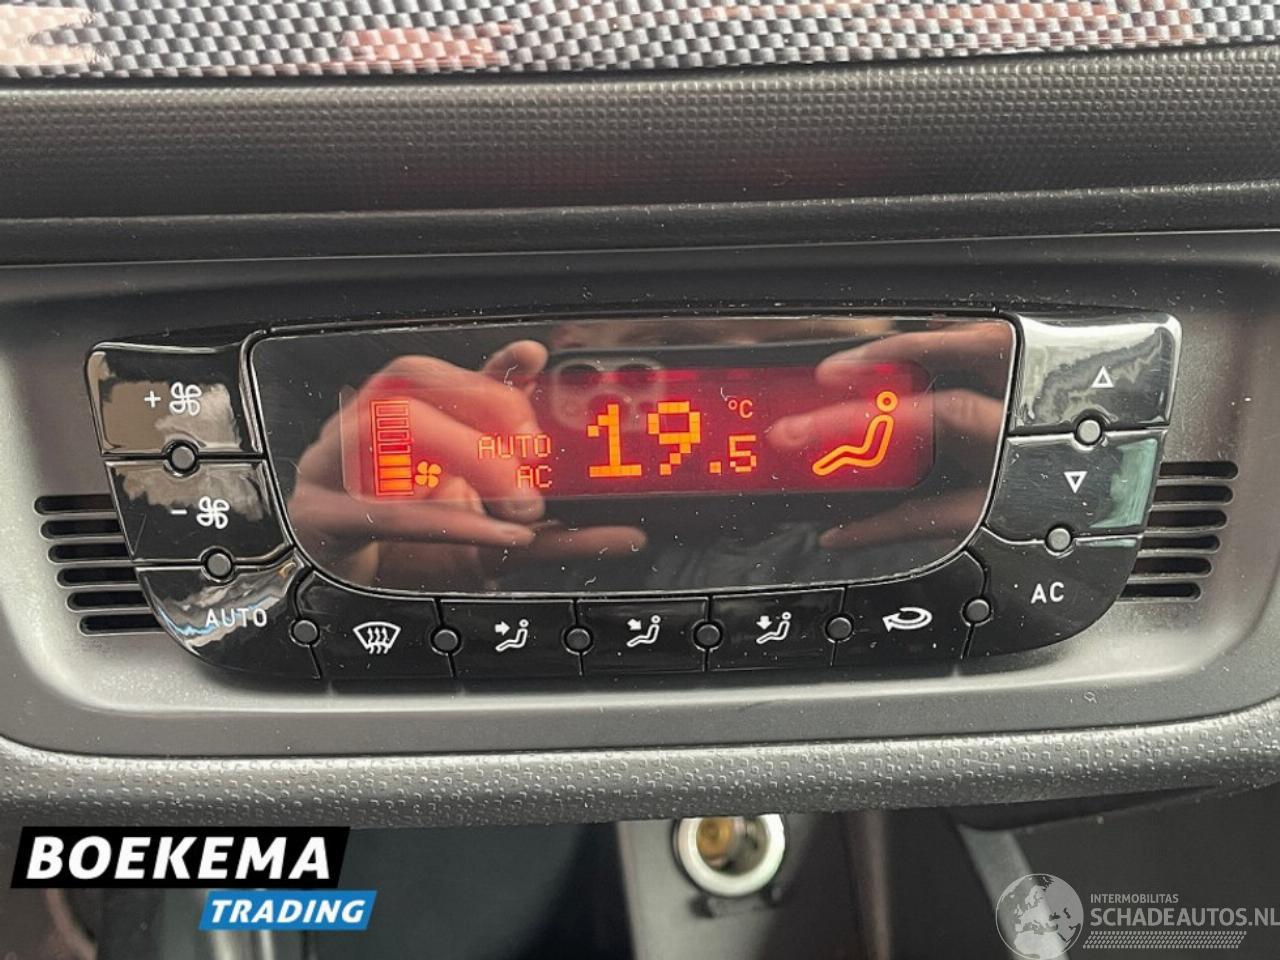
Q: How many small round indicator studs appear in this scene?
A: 10